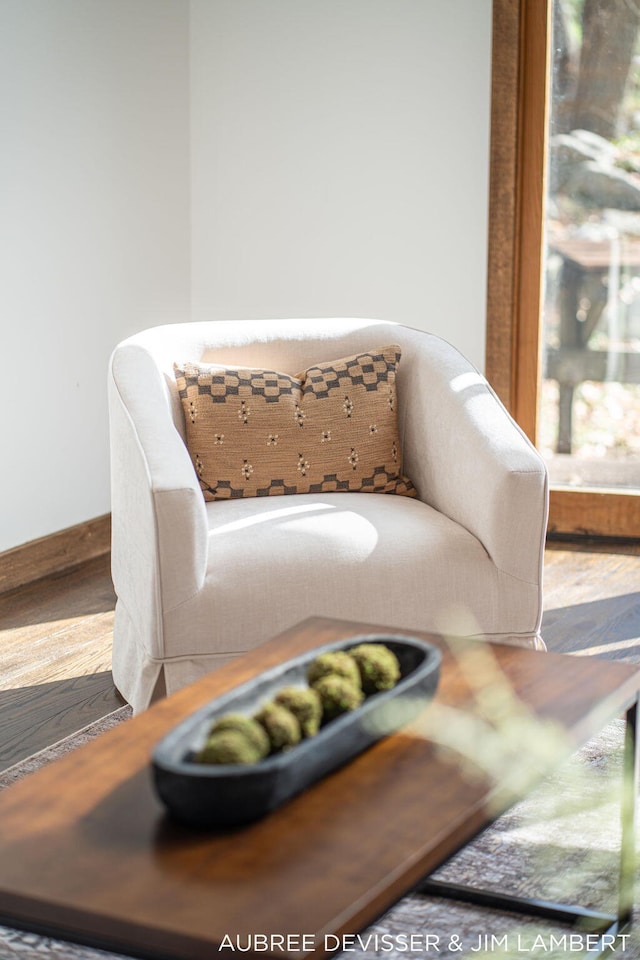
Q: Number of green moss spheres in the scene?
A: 7